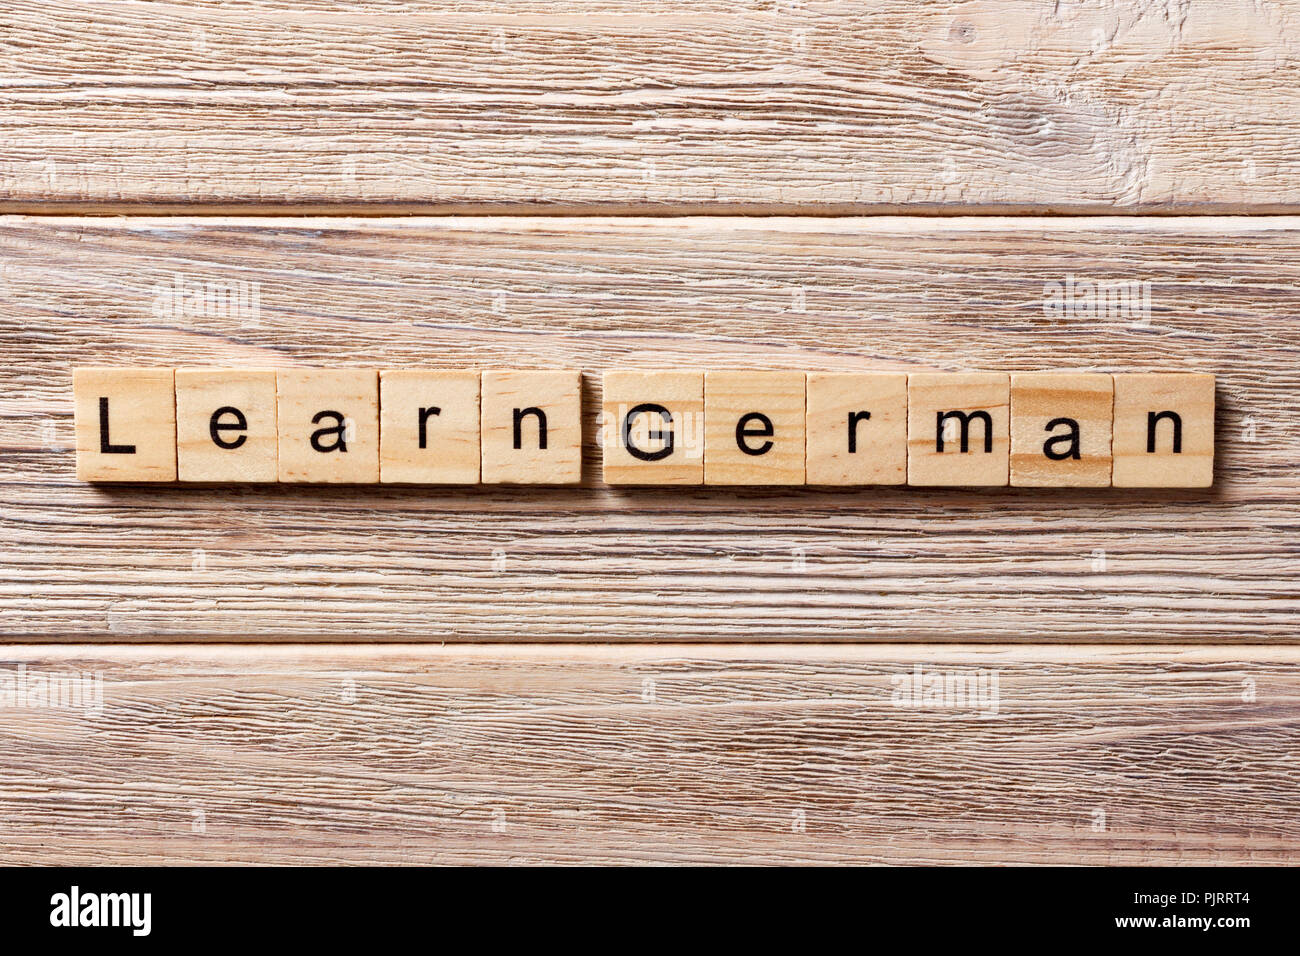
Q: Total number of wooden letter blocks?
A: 11